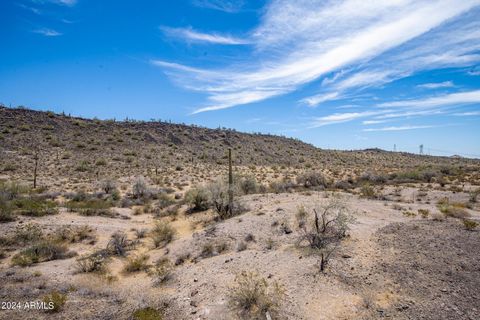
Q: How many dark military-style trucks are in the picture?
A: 0